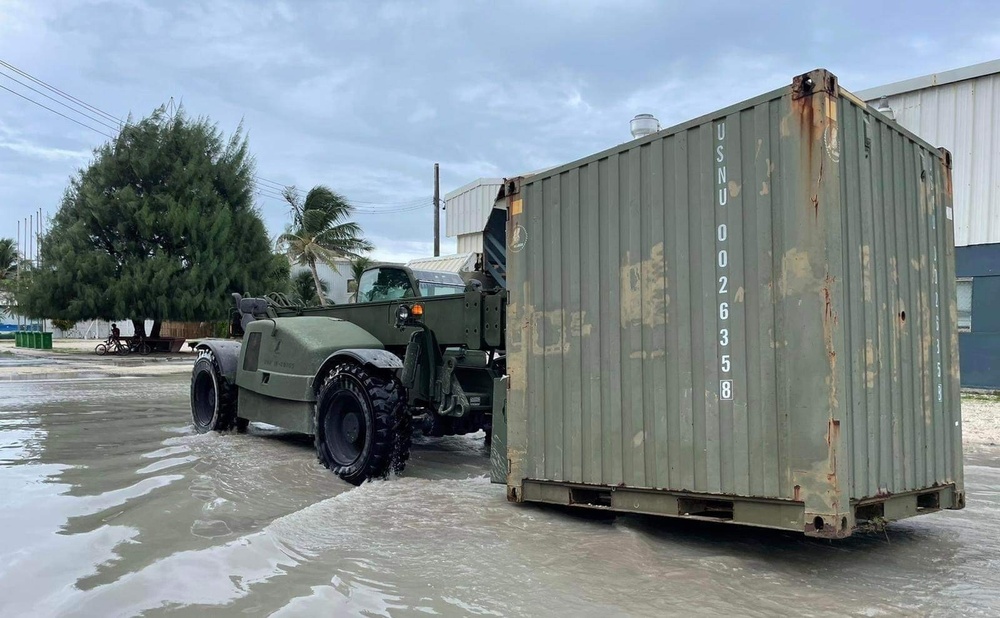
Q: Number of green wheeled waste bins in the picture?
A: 5